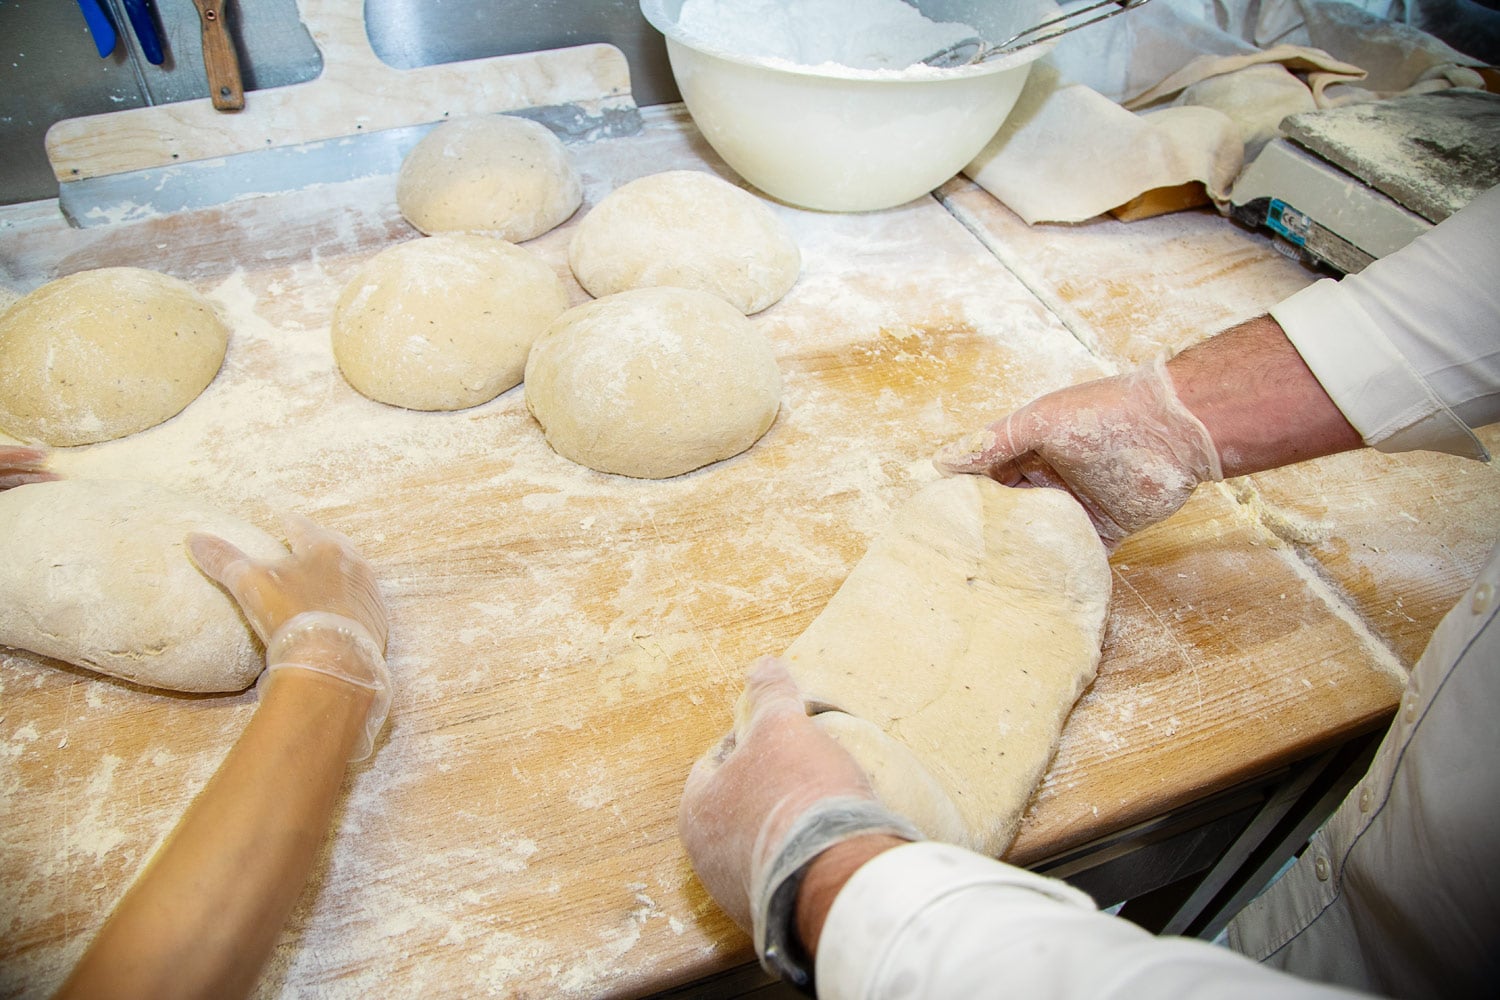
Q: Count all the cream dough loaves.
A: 7